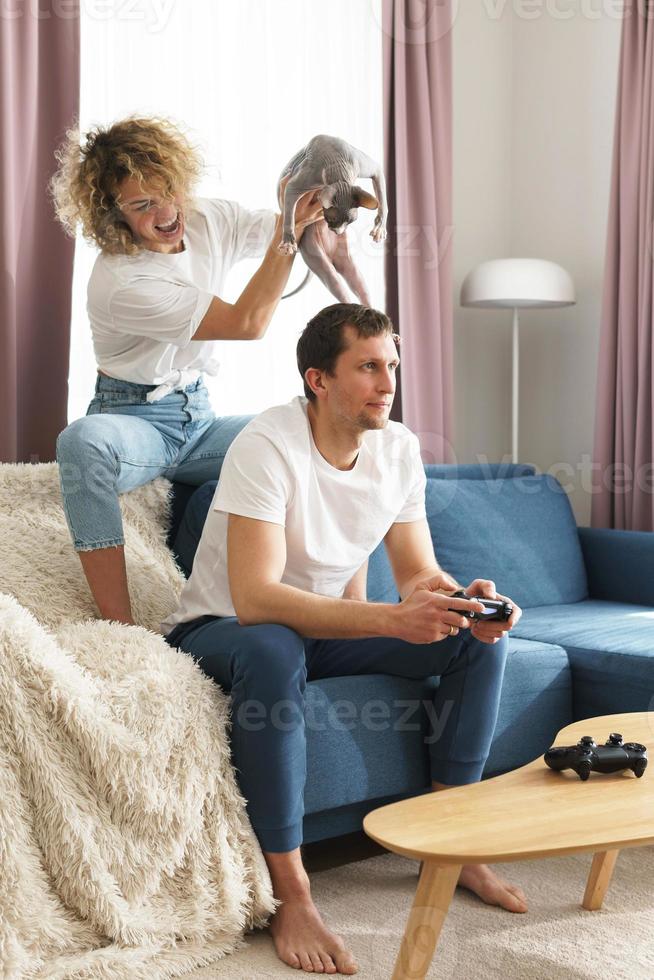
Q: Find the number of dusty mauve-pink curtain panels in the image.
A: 3